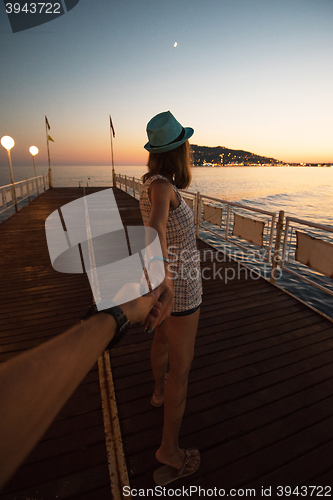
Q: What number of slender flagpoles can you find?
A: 2